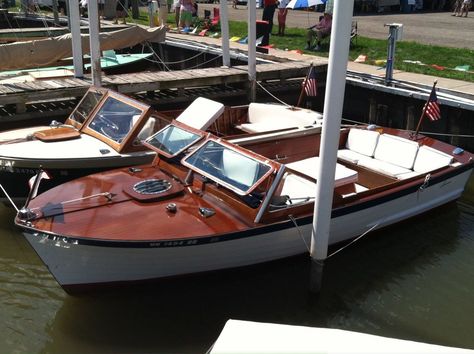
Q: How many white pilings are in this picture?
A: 5